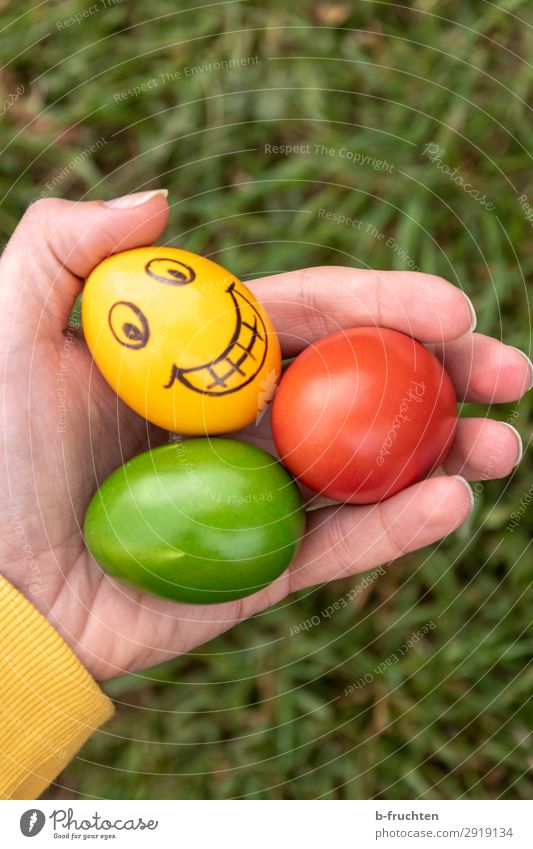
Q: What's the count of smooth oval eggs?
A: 3